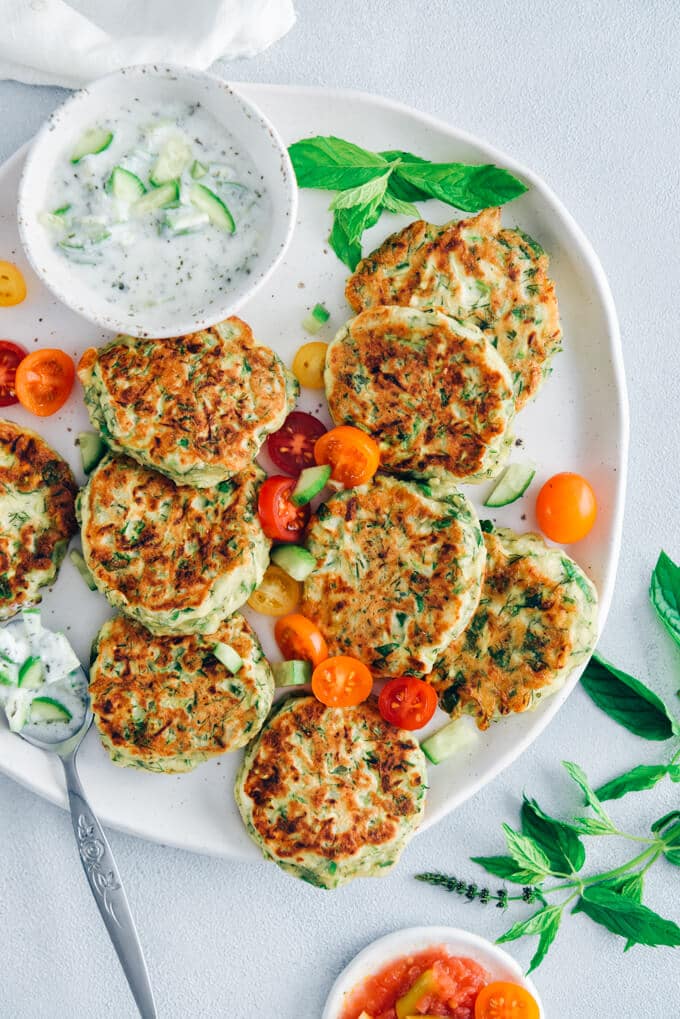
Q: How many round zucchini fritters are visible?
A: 9